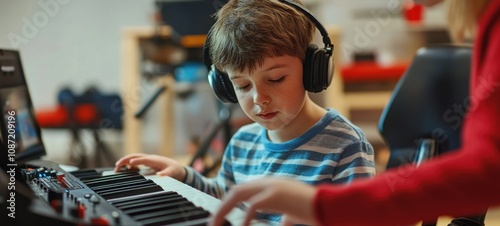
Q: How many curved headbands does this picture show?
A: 1